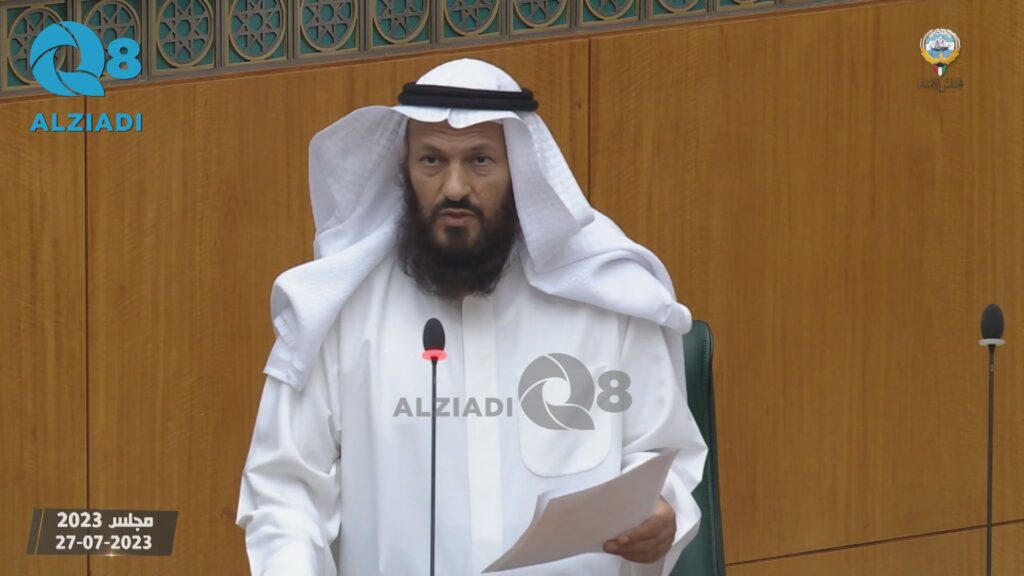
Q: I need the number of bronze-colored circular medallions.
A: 11